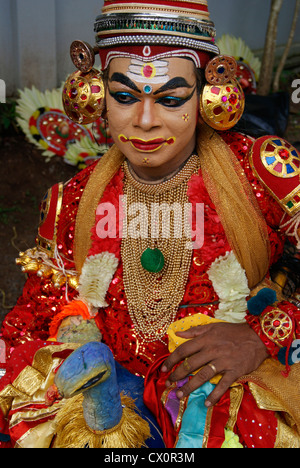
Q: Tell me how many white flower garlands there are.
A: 2